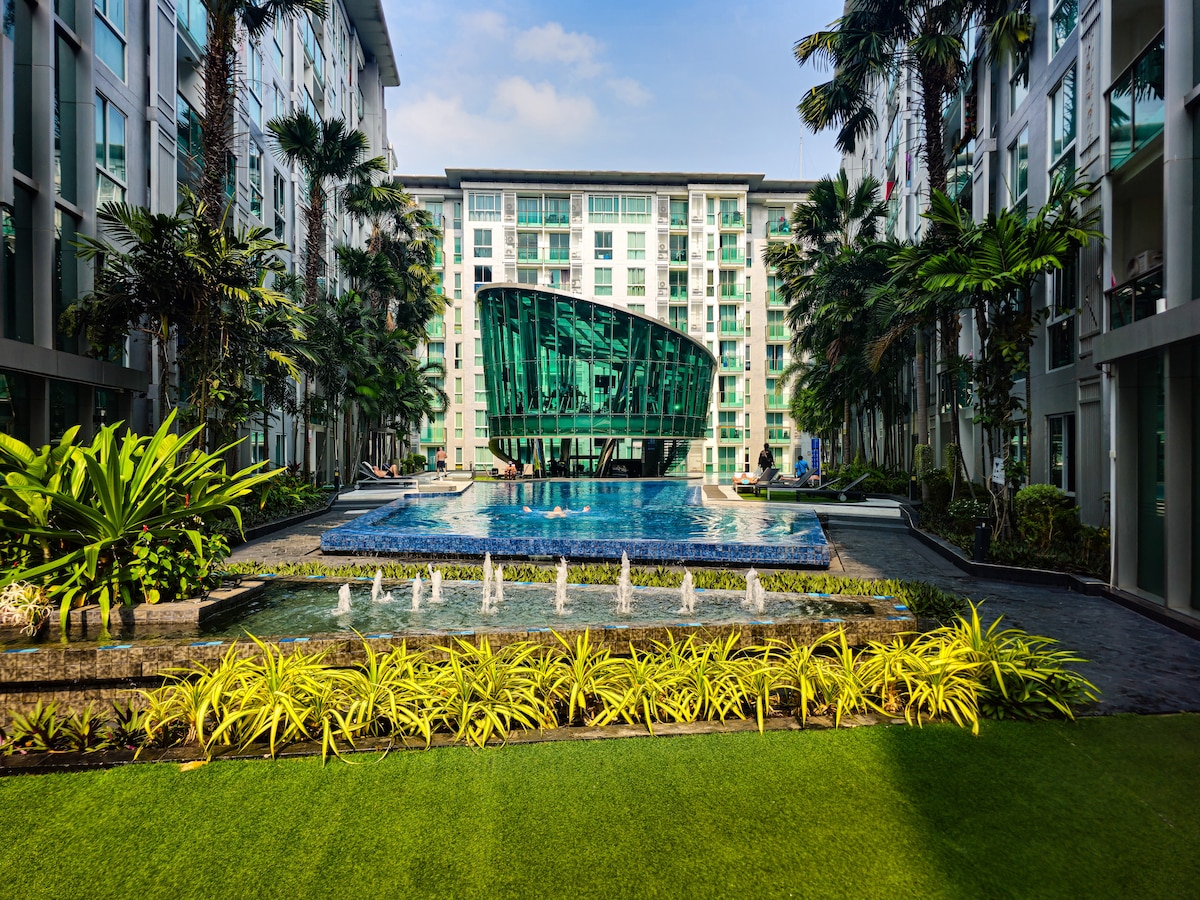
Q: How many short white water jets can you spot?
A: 11